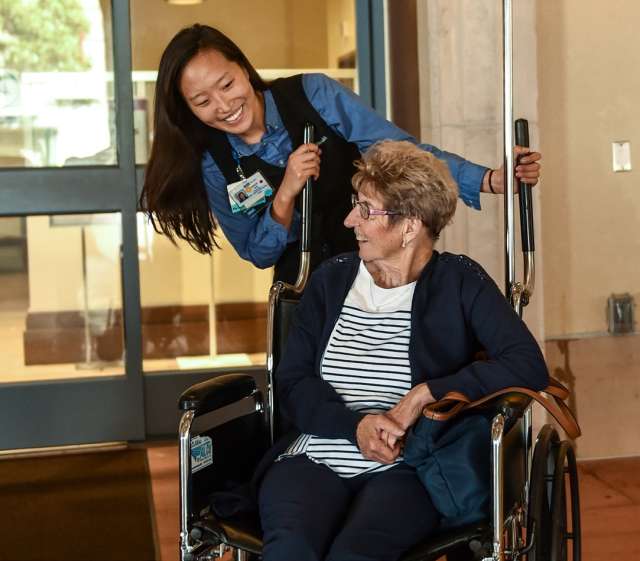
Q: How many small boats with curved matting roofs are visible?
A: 0